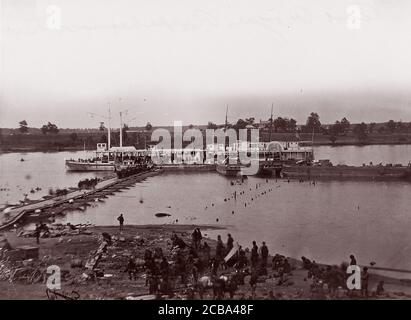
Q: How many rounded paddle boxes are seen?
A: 1